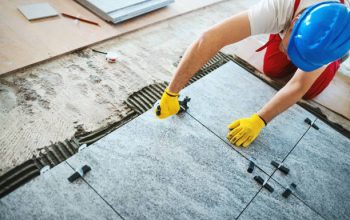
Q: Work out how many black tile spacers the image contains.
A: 6